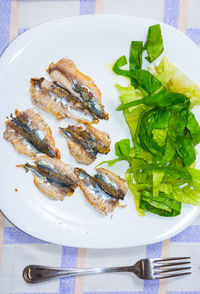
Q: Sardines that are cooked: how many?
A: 6